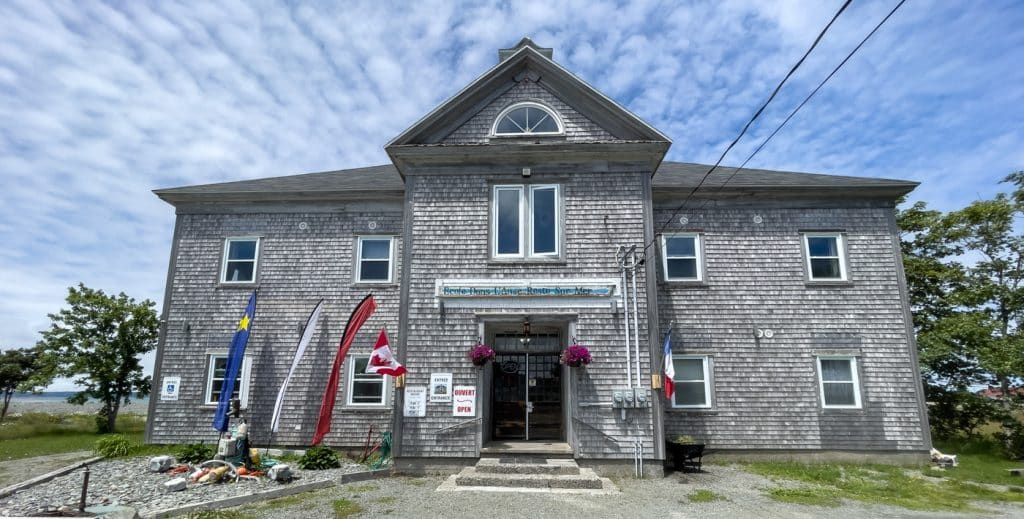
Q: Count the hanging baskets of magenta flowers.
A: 2